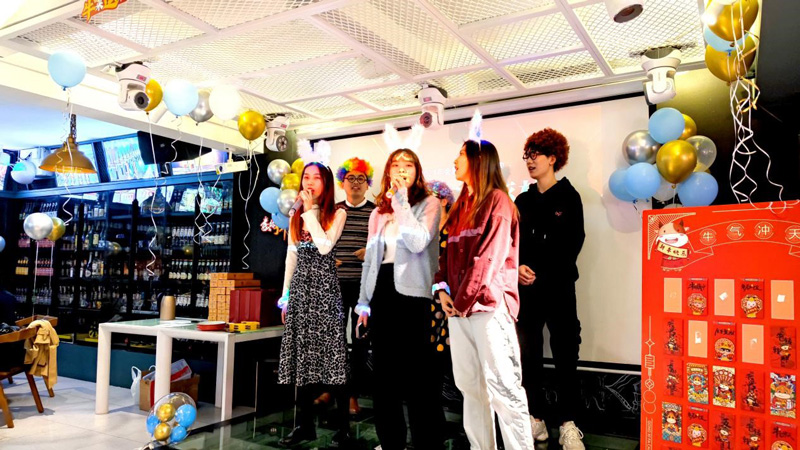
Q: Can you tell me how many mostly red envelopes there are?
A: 11